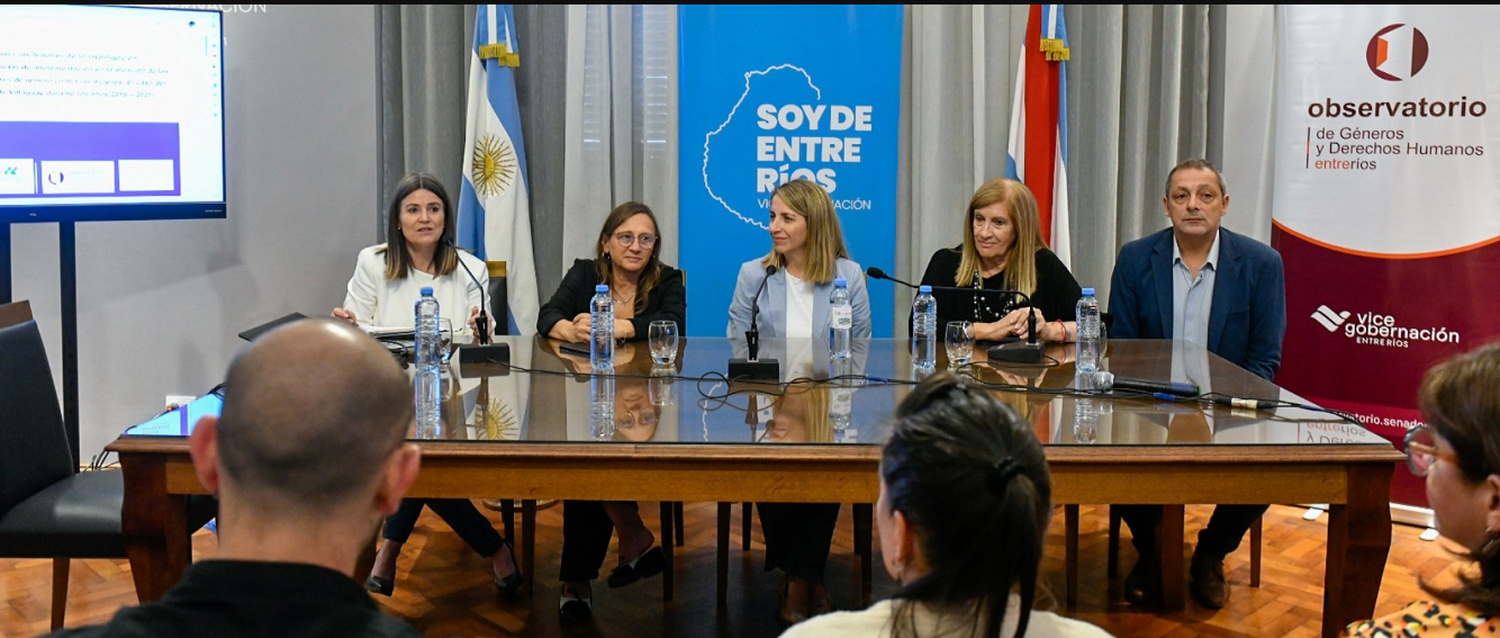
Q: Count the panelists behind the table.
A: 5